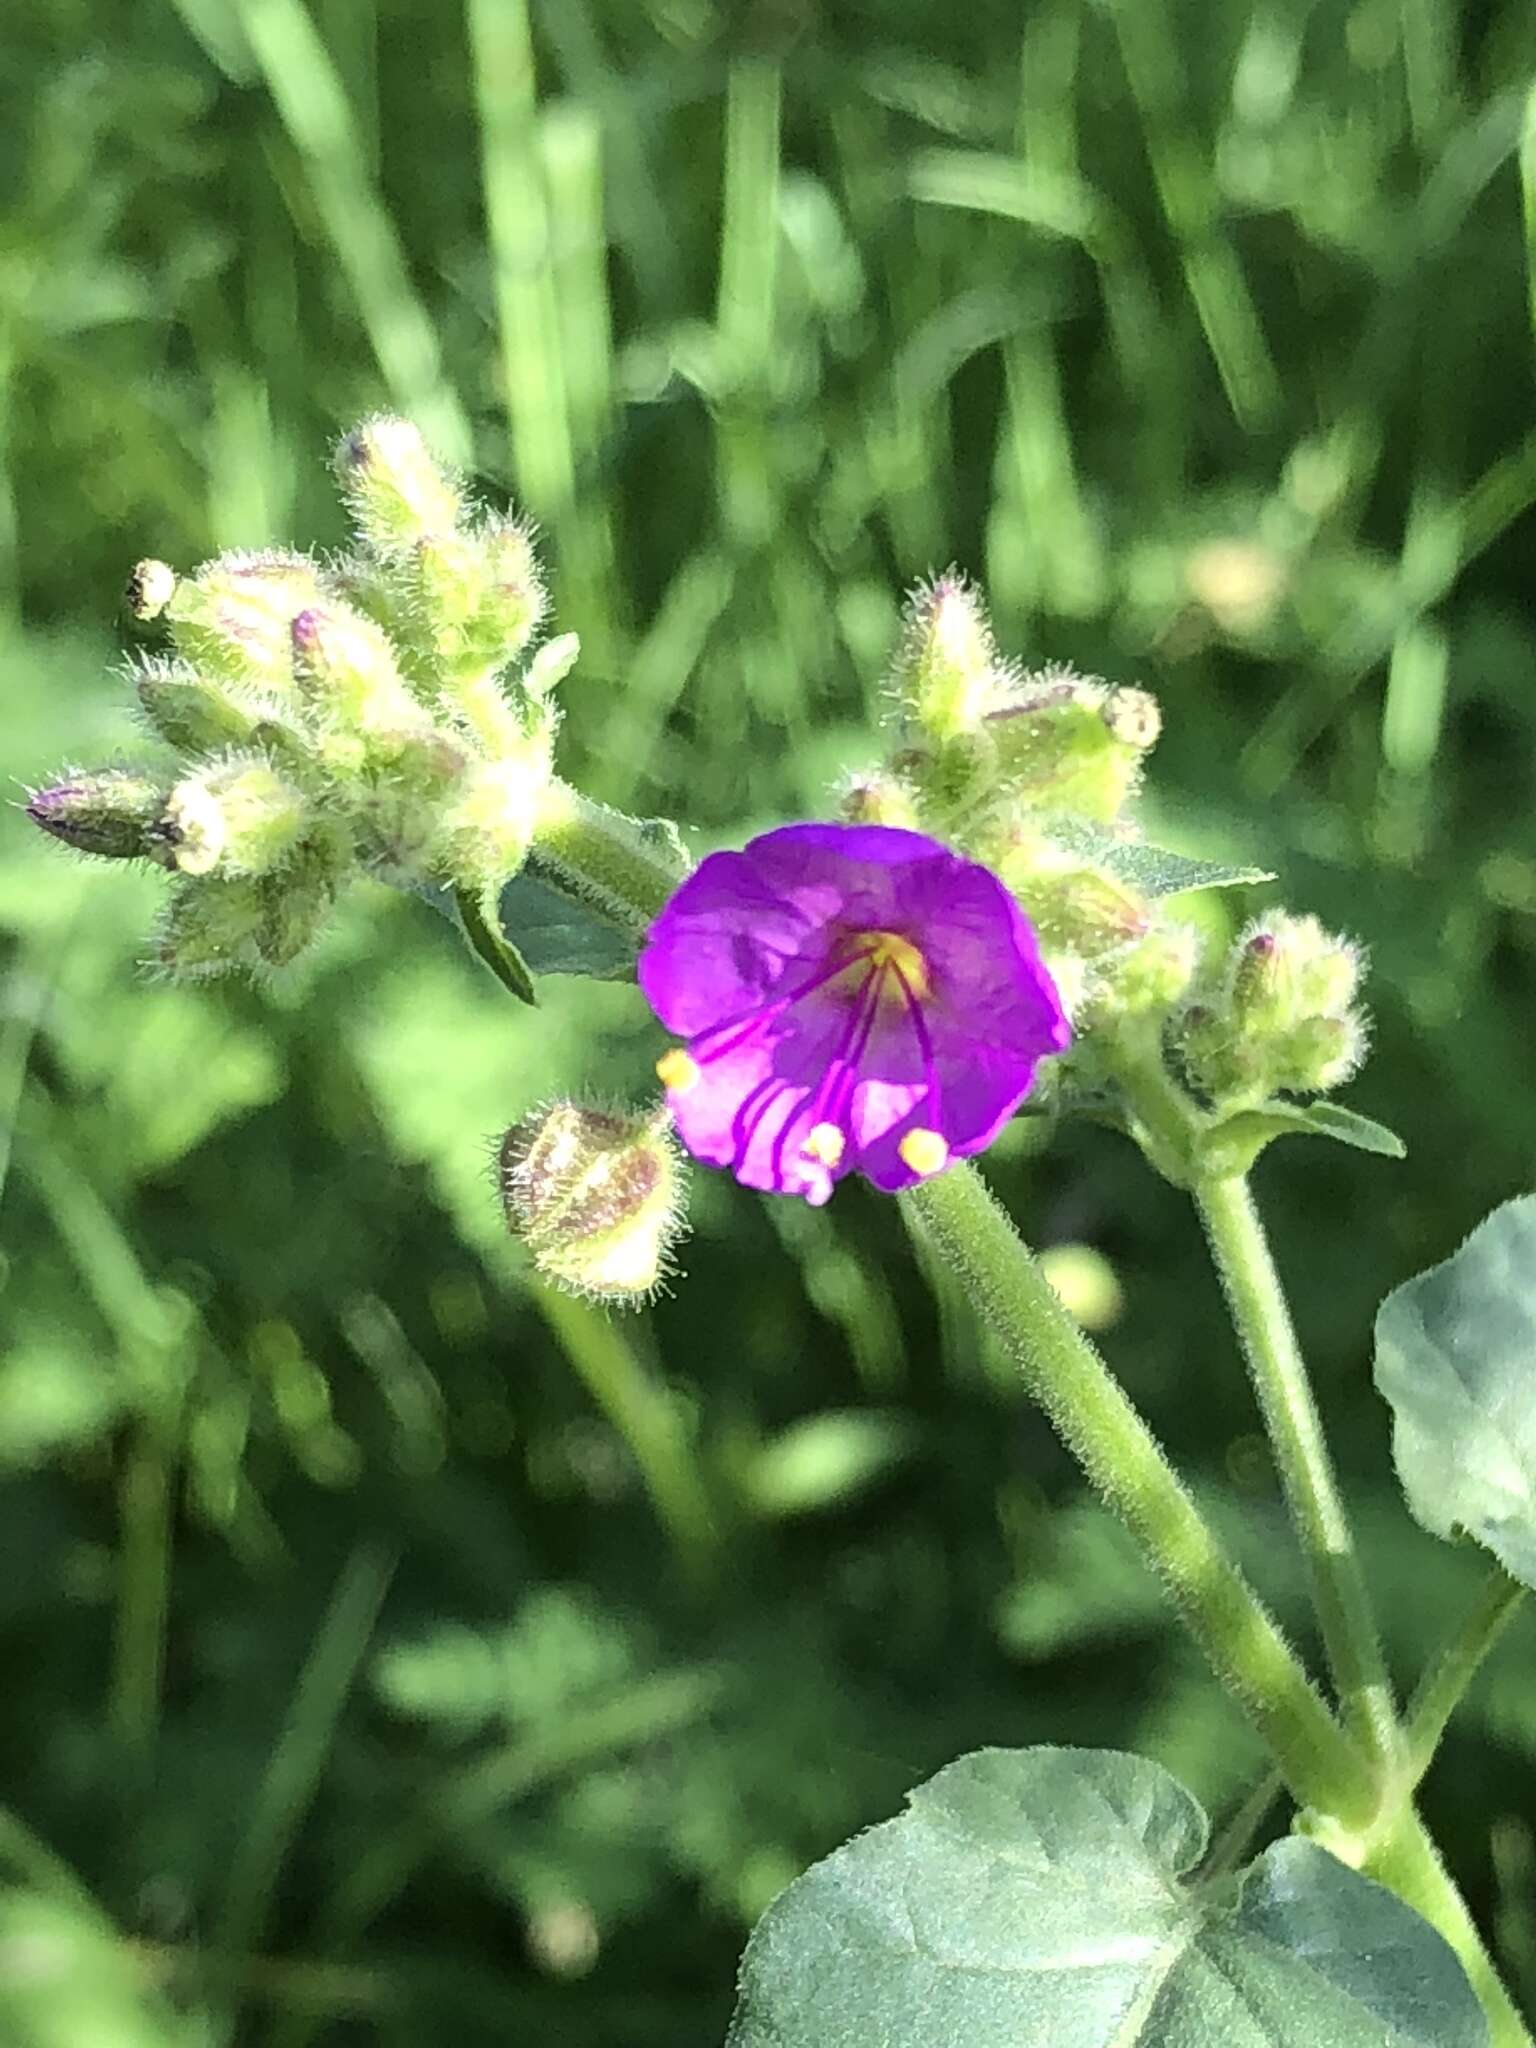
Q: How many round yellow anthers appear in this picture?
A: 3